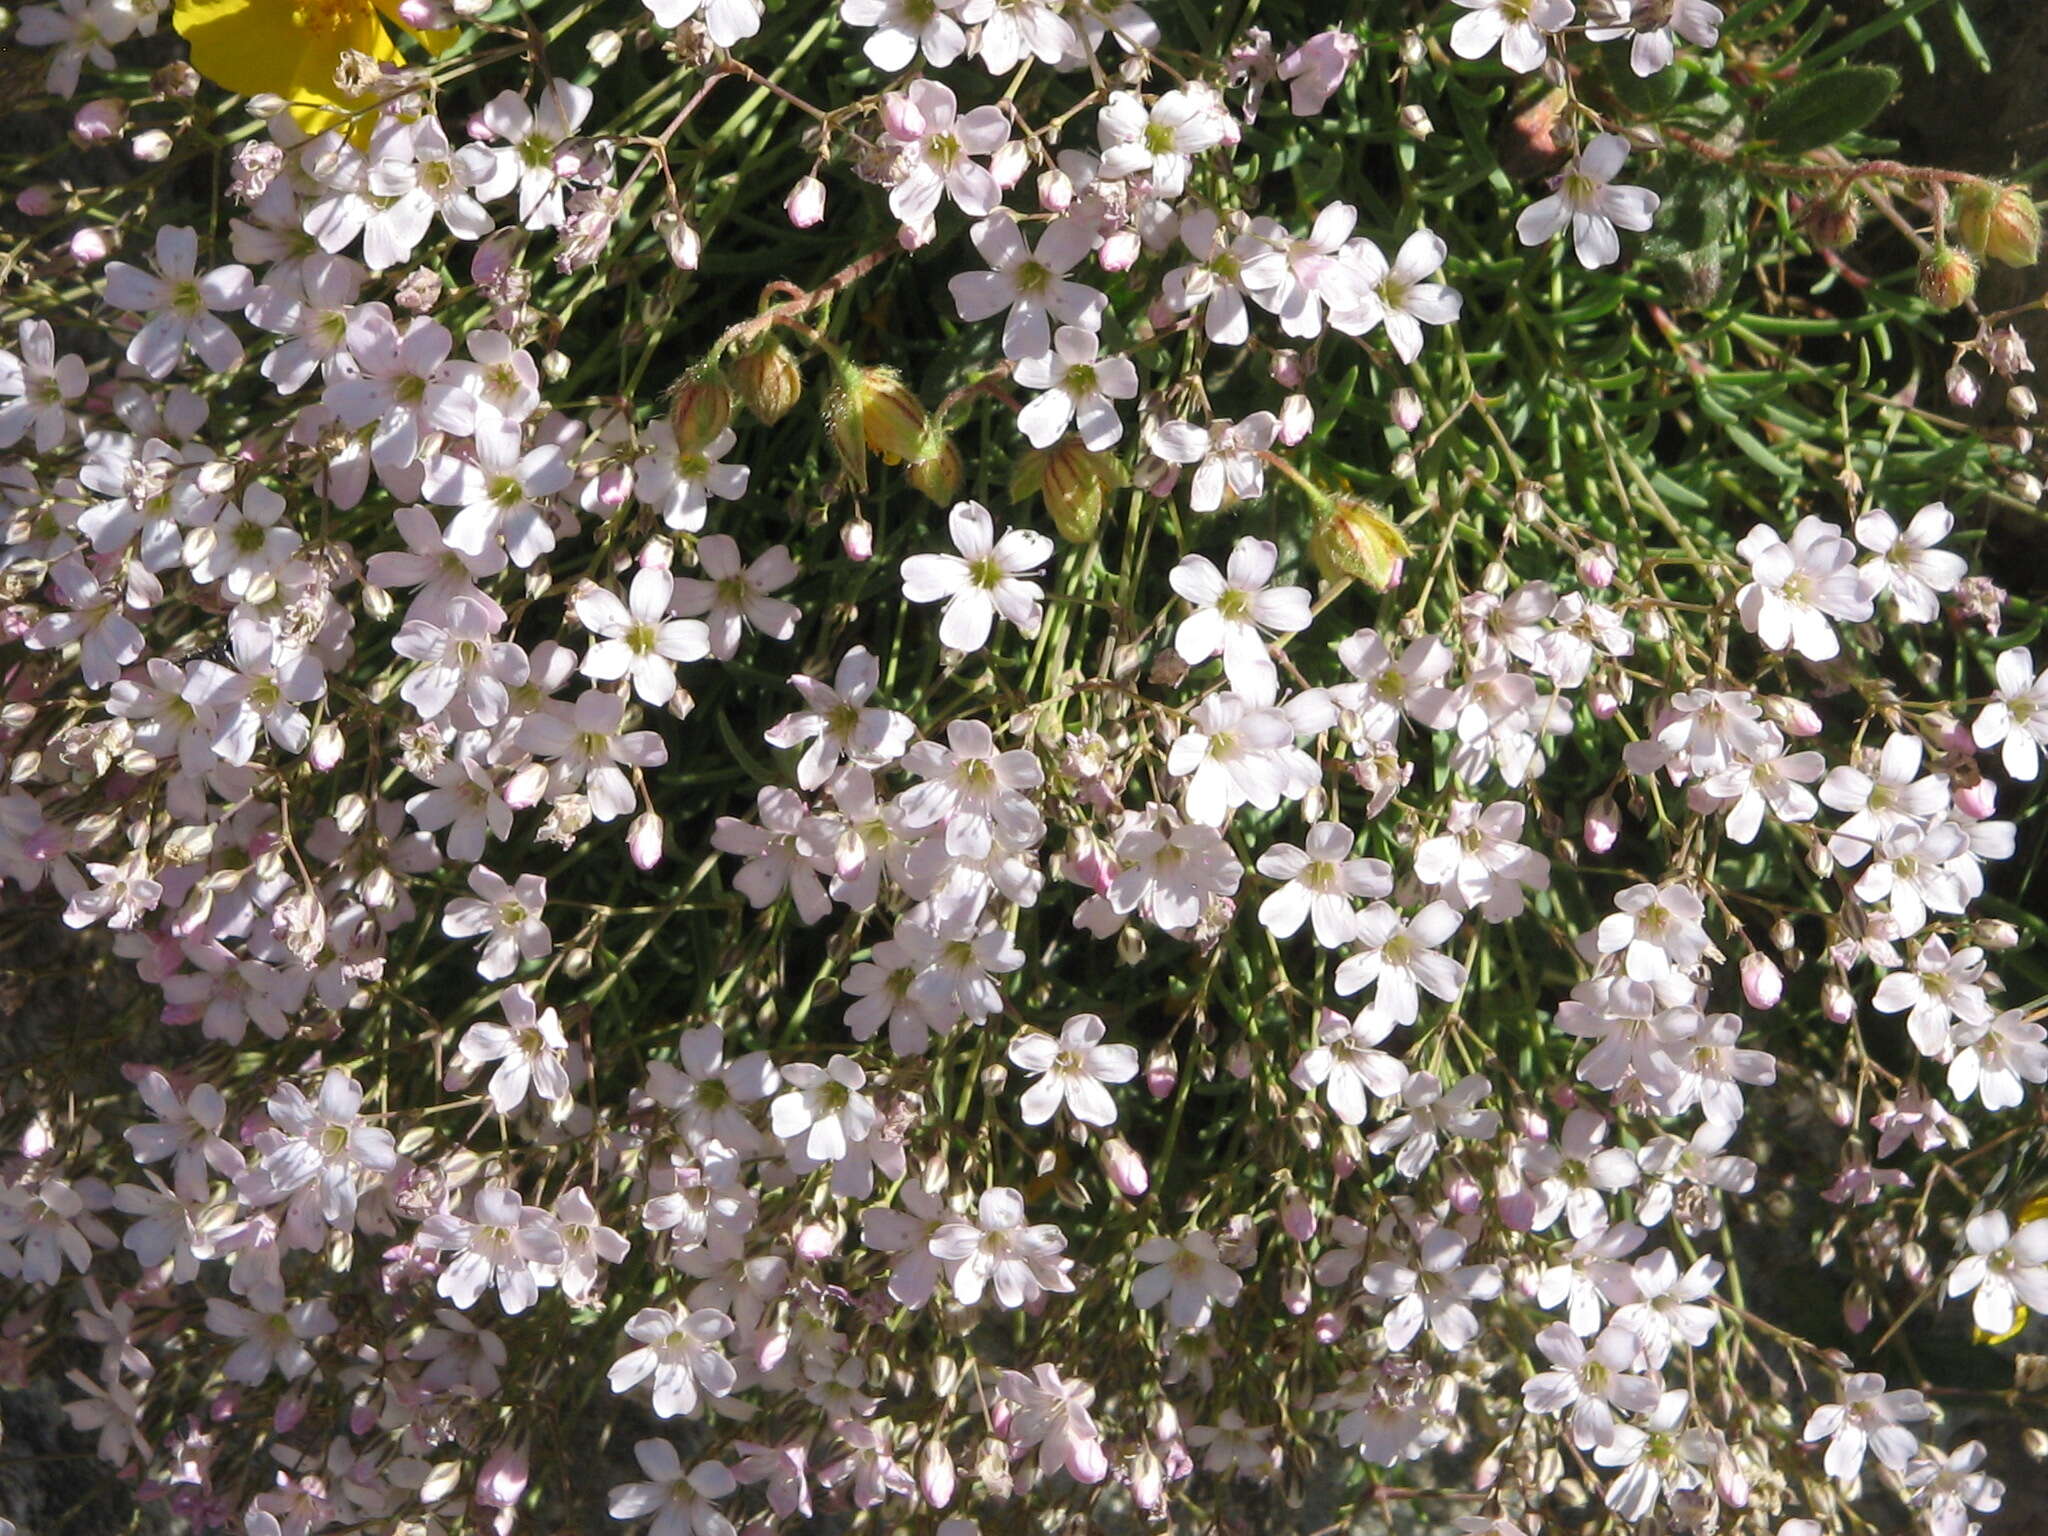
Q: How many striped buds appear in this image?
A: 9